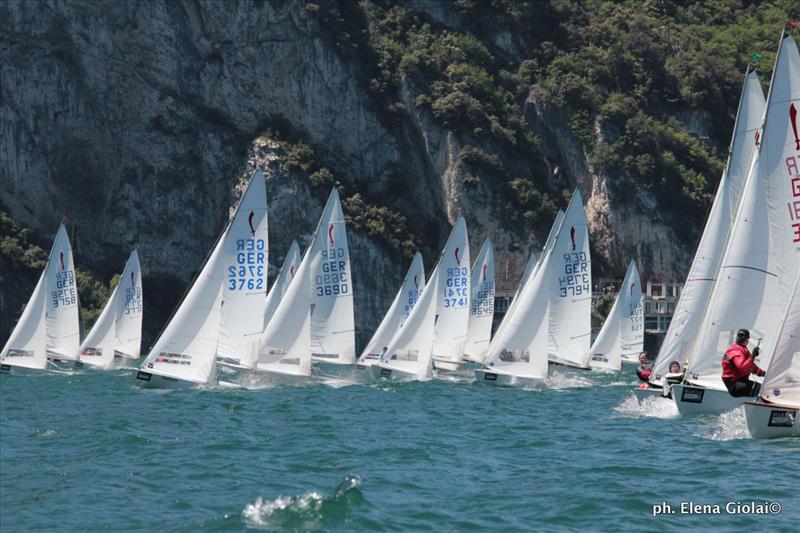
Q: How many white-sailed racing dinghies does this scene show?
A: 15